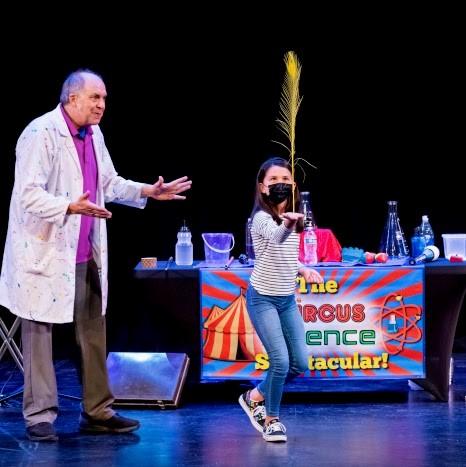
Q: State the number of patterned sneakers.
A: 2